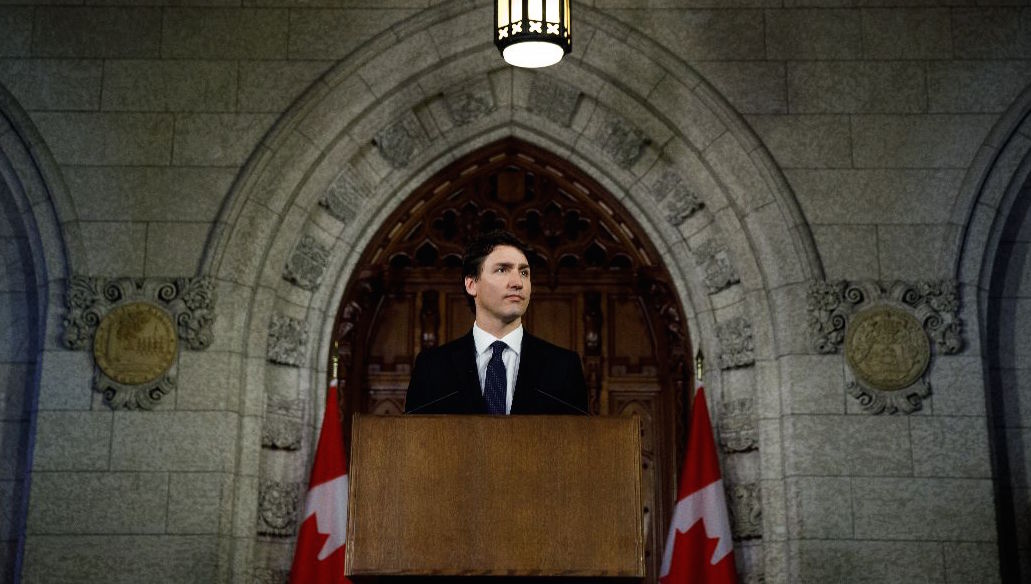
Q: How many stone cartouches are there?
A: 2